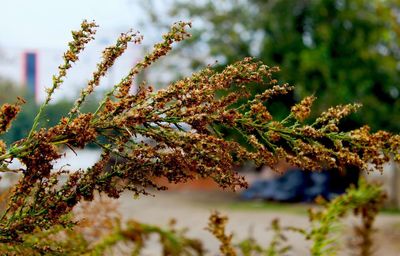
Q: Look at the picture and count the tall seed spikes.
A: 3